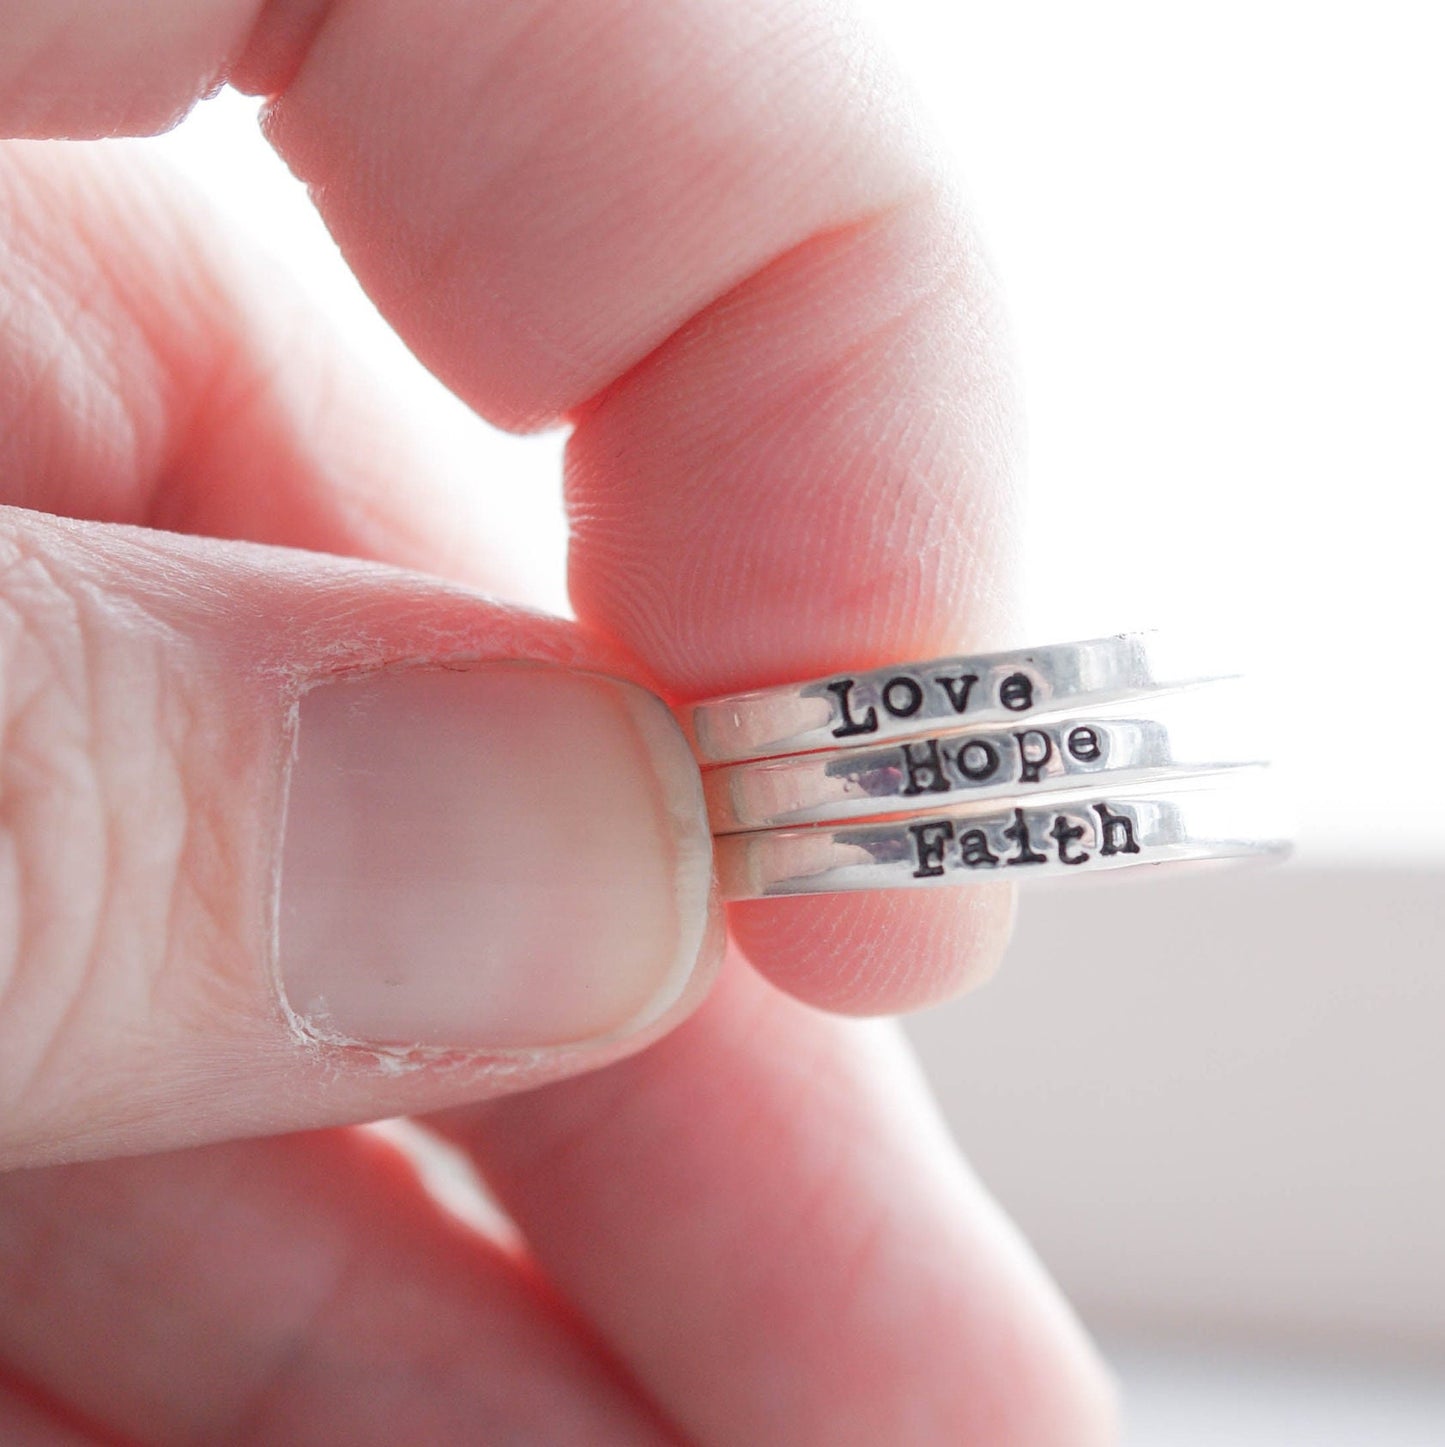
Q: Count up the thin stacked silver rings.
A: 3